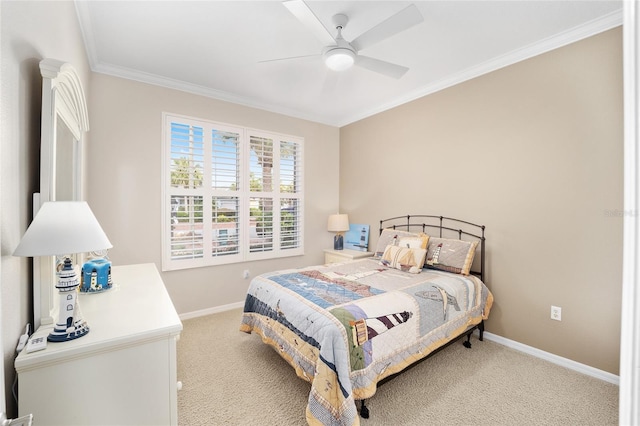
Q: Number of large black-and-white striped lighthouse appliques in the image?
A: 1